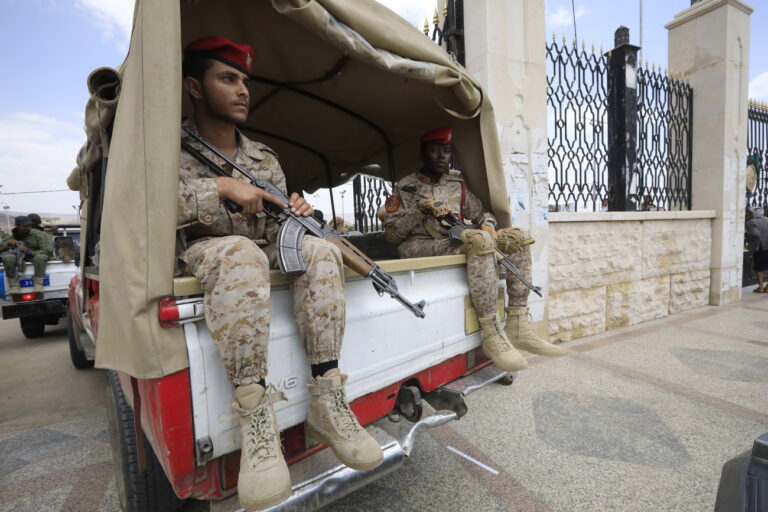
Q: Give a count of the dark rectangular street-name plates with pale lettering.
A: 0